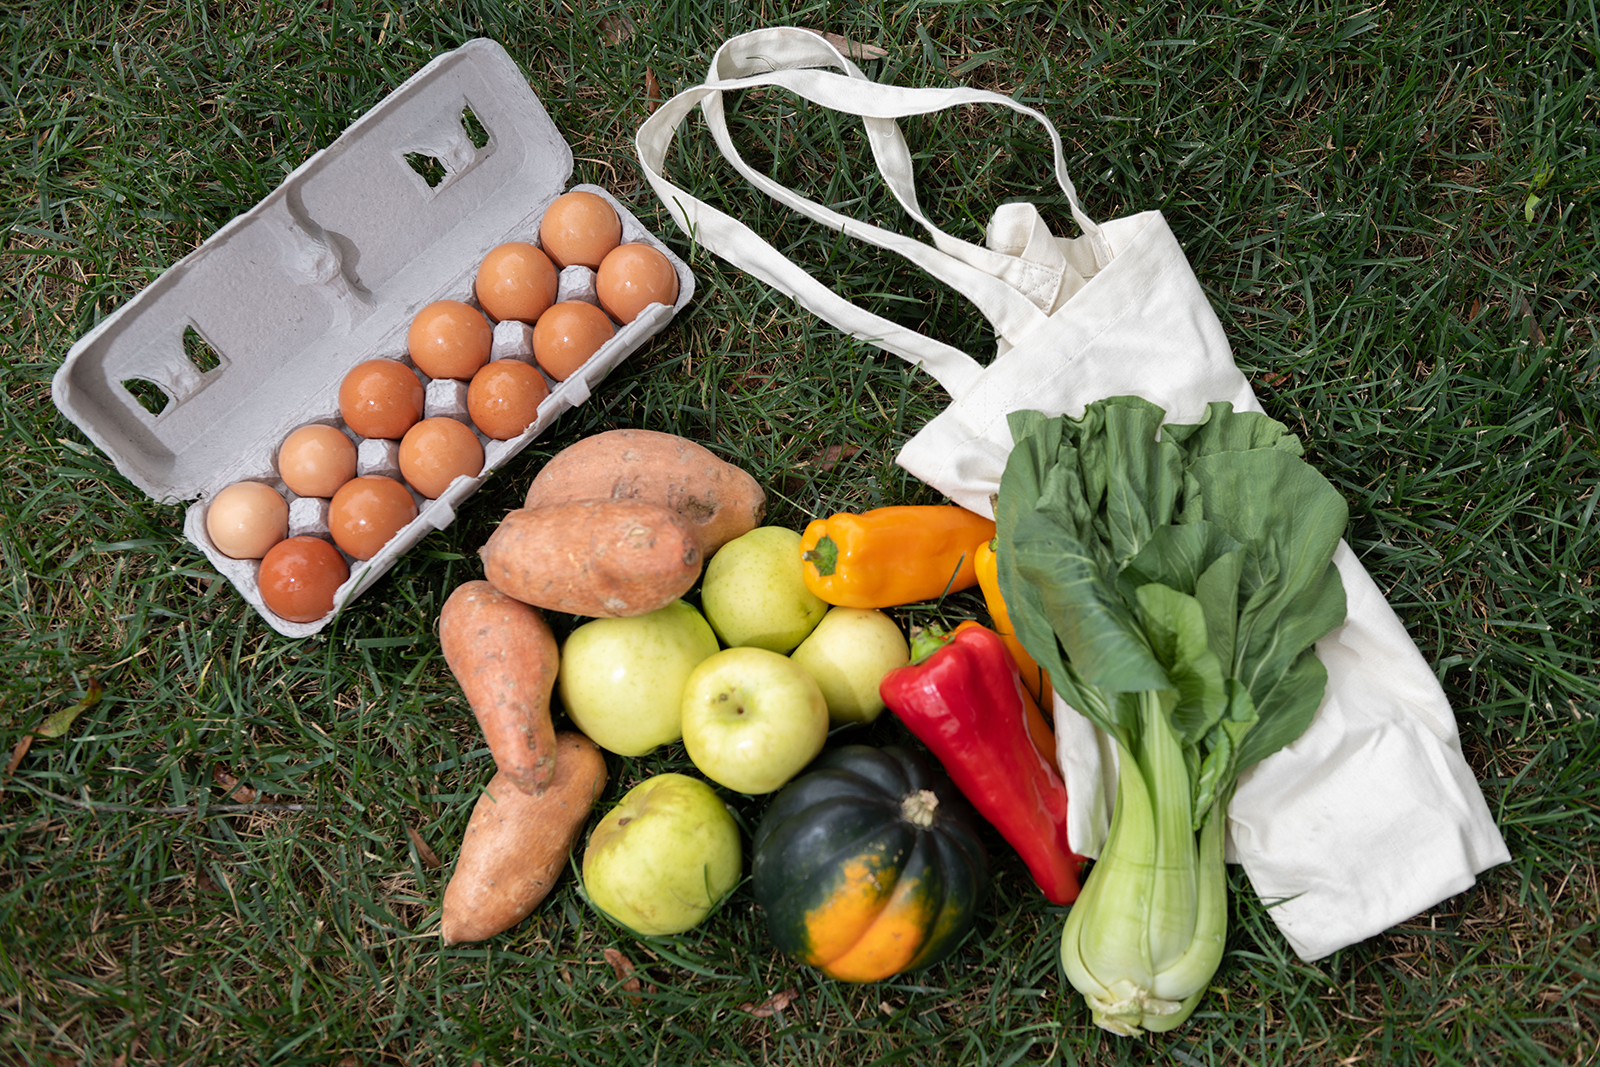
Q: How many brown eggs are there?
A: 12